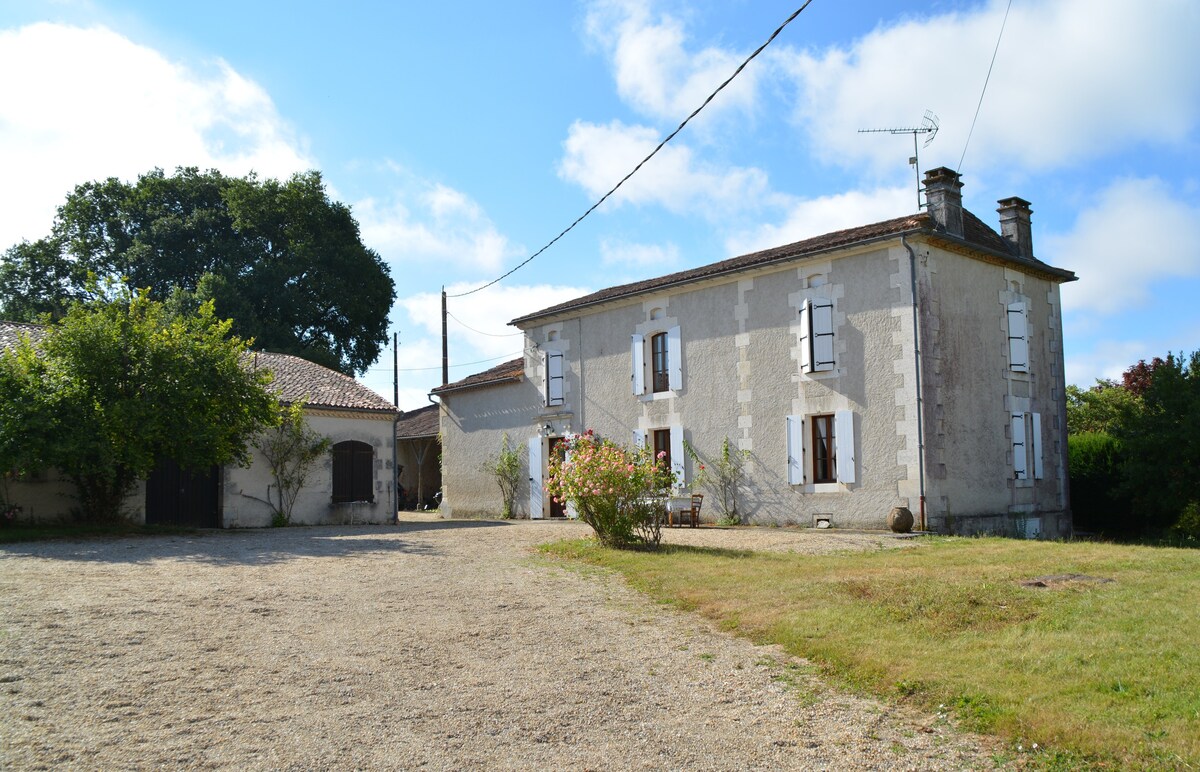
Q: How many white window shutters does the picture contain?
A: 14